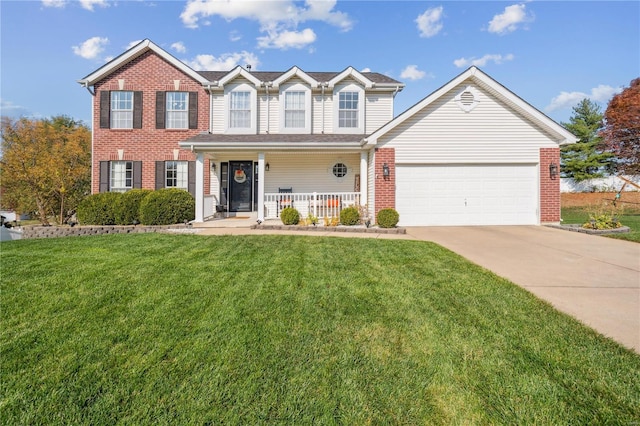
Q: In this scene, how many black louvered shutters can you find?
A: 8